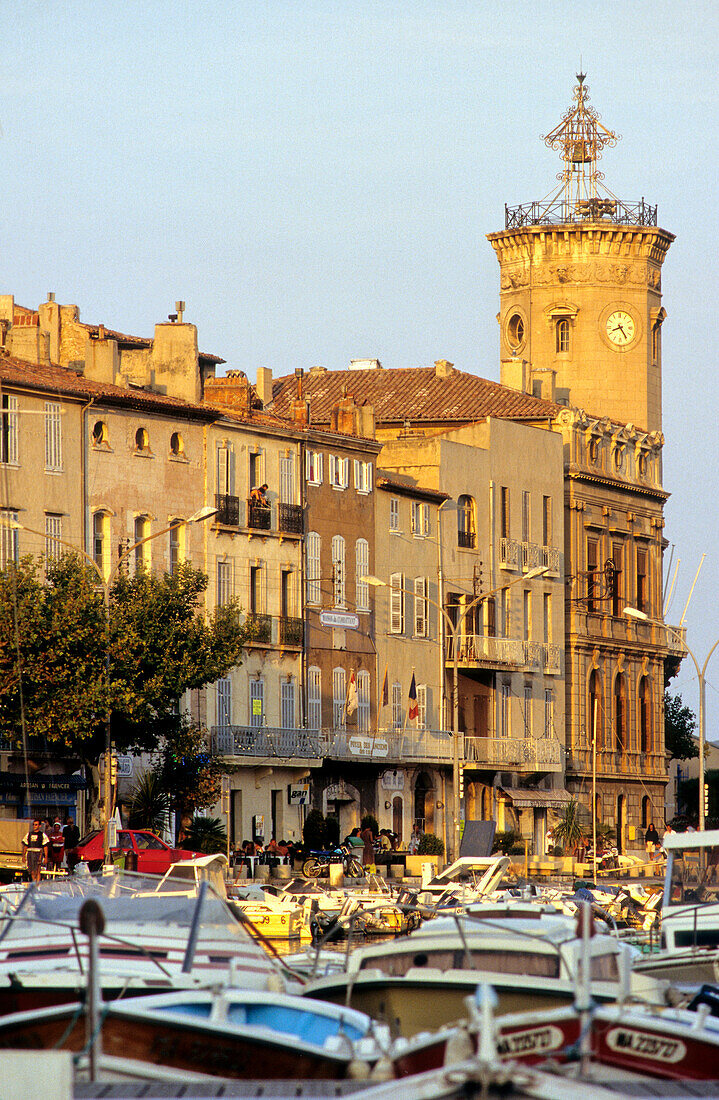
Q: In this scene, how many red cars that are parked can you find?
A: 1